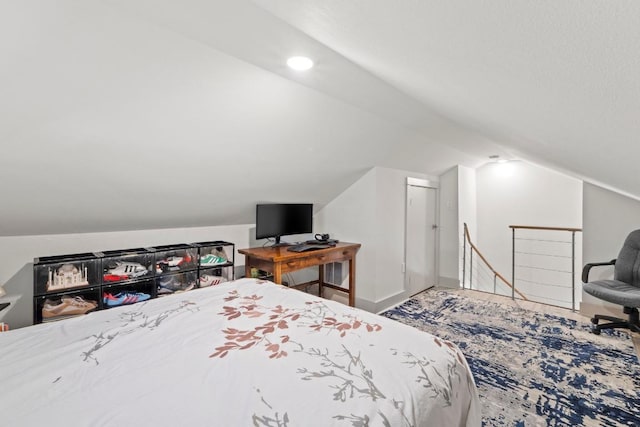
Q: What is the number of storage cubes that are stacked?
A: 8